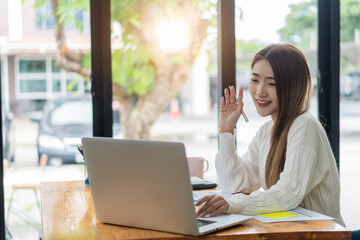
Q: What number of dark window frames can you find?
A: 3